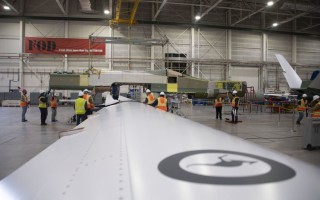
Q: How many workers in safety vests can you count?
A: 11